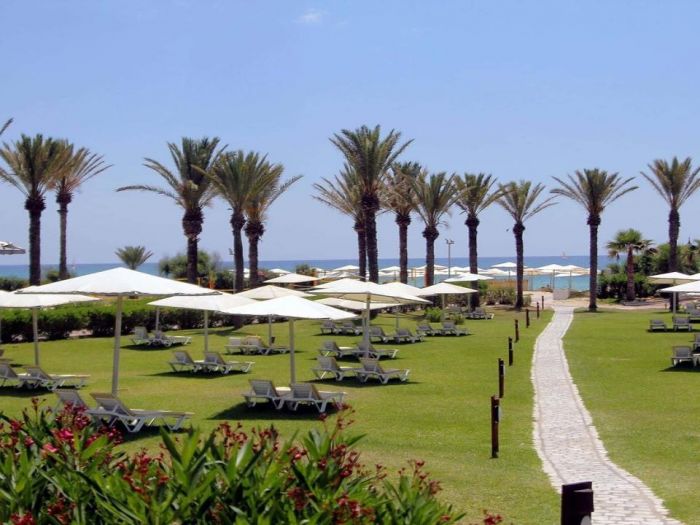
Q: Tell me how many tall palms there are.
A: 13